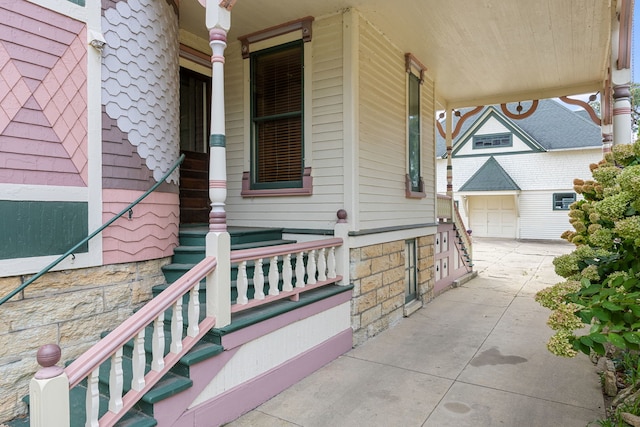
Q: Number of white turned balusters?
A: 14